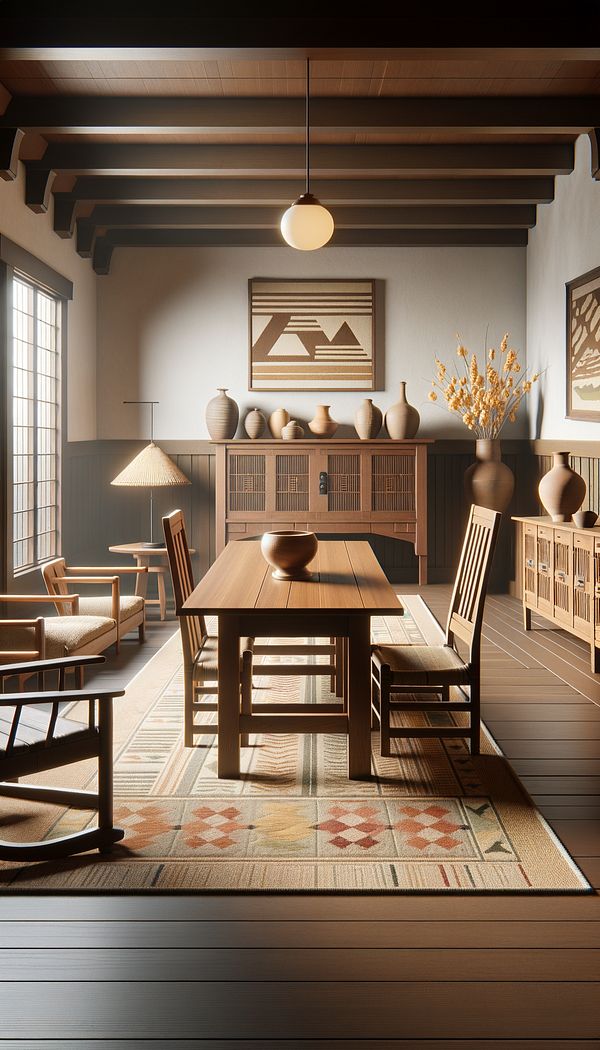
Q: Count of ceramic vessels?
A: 11